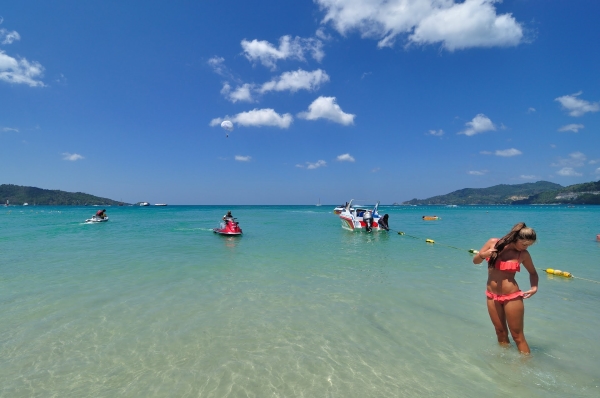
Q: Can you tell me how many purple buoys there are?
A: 0